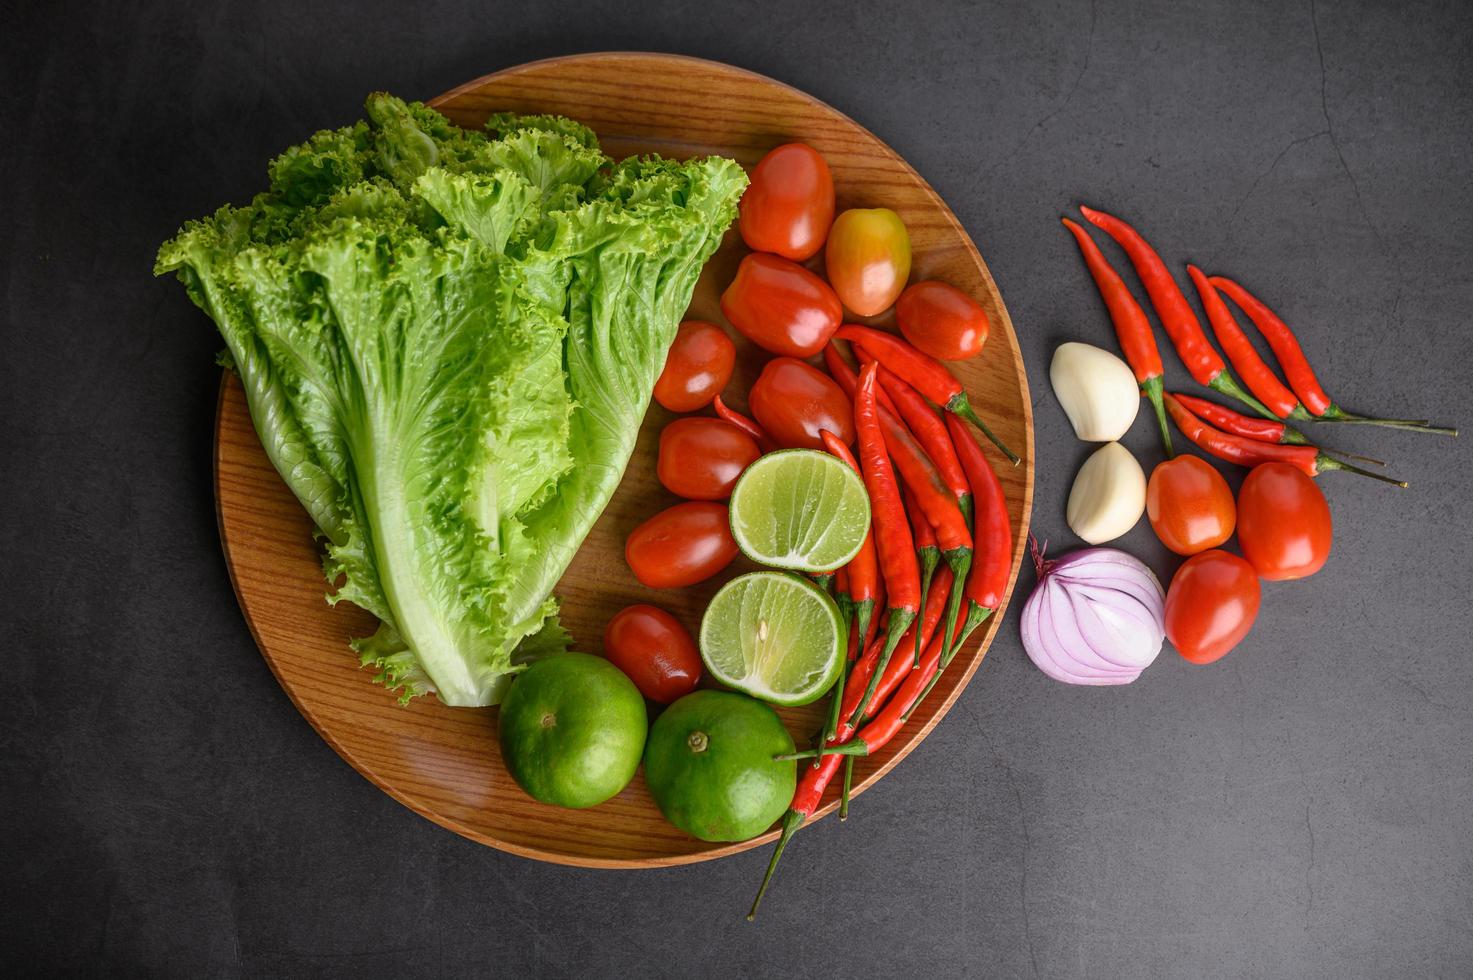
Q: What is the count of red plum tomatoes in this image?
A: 11